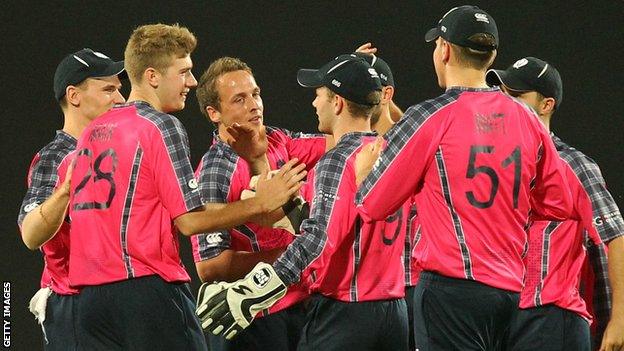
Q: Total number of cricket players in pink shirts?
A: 7